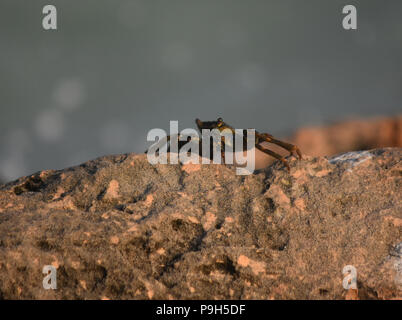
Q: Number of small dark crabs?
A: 1